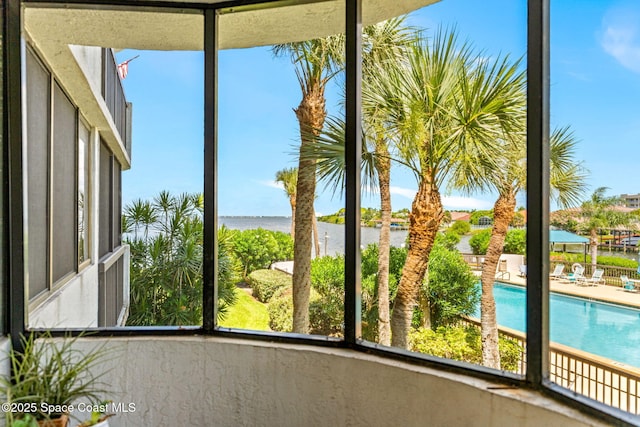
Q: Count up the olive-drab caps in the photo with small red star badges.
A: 0